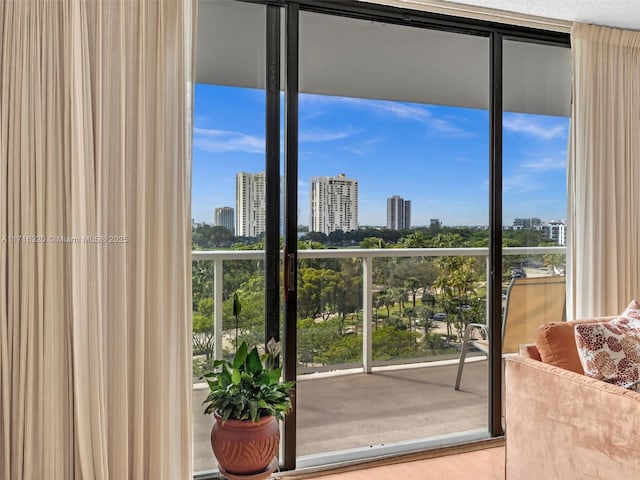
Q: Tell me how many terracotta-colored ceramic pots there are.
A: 1